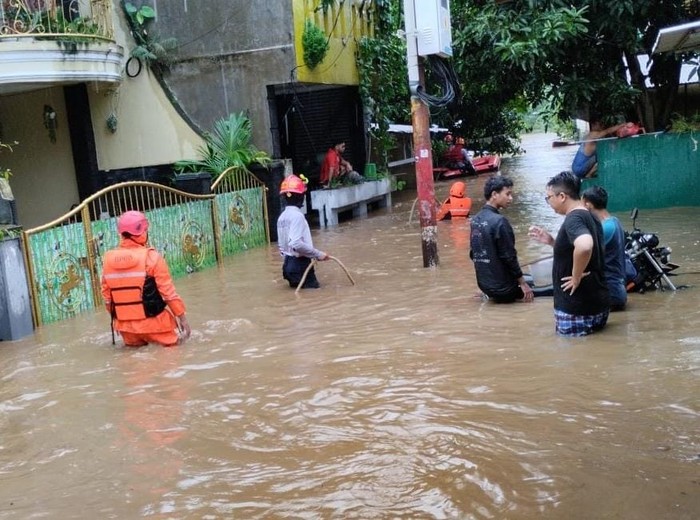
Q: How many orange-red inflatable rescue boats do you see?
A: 1